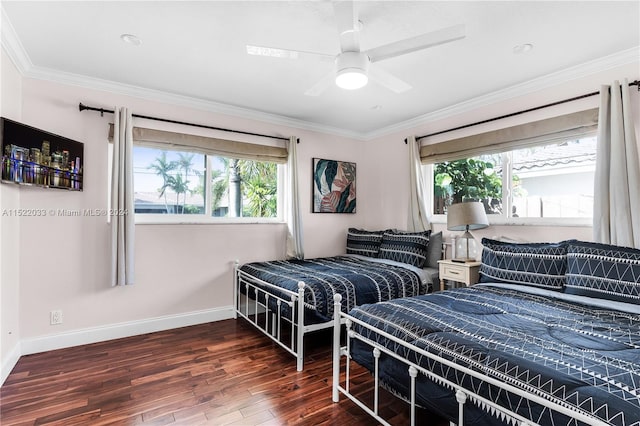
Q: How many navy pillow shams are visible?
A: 4